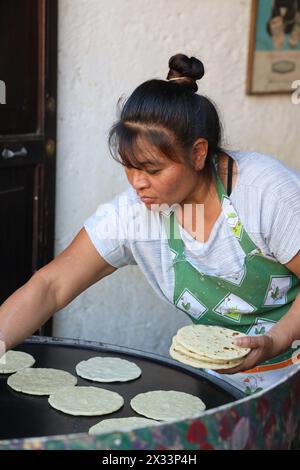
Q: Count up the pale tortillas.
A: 6